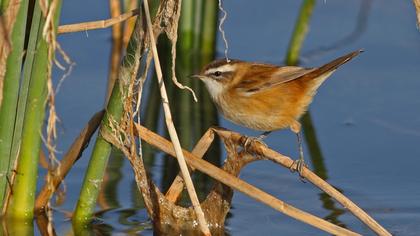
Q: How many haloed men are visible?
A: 0